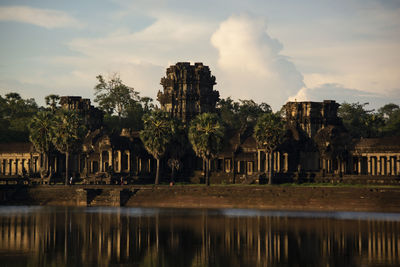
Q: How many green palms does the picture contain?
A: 5